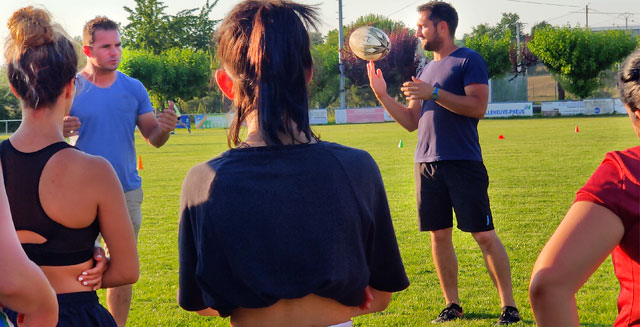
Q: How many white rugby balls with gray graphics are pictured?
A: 1